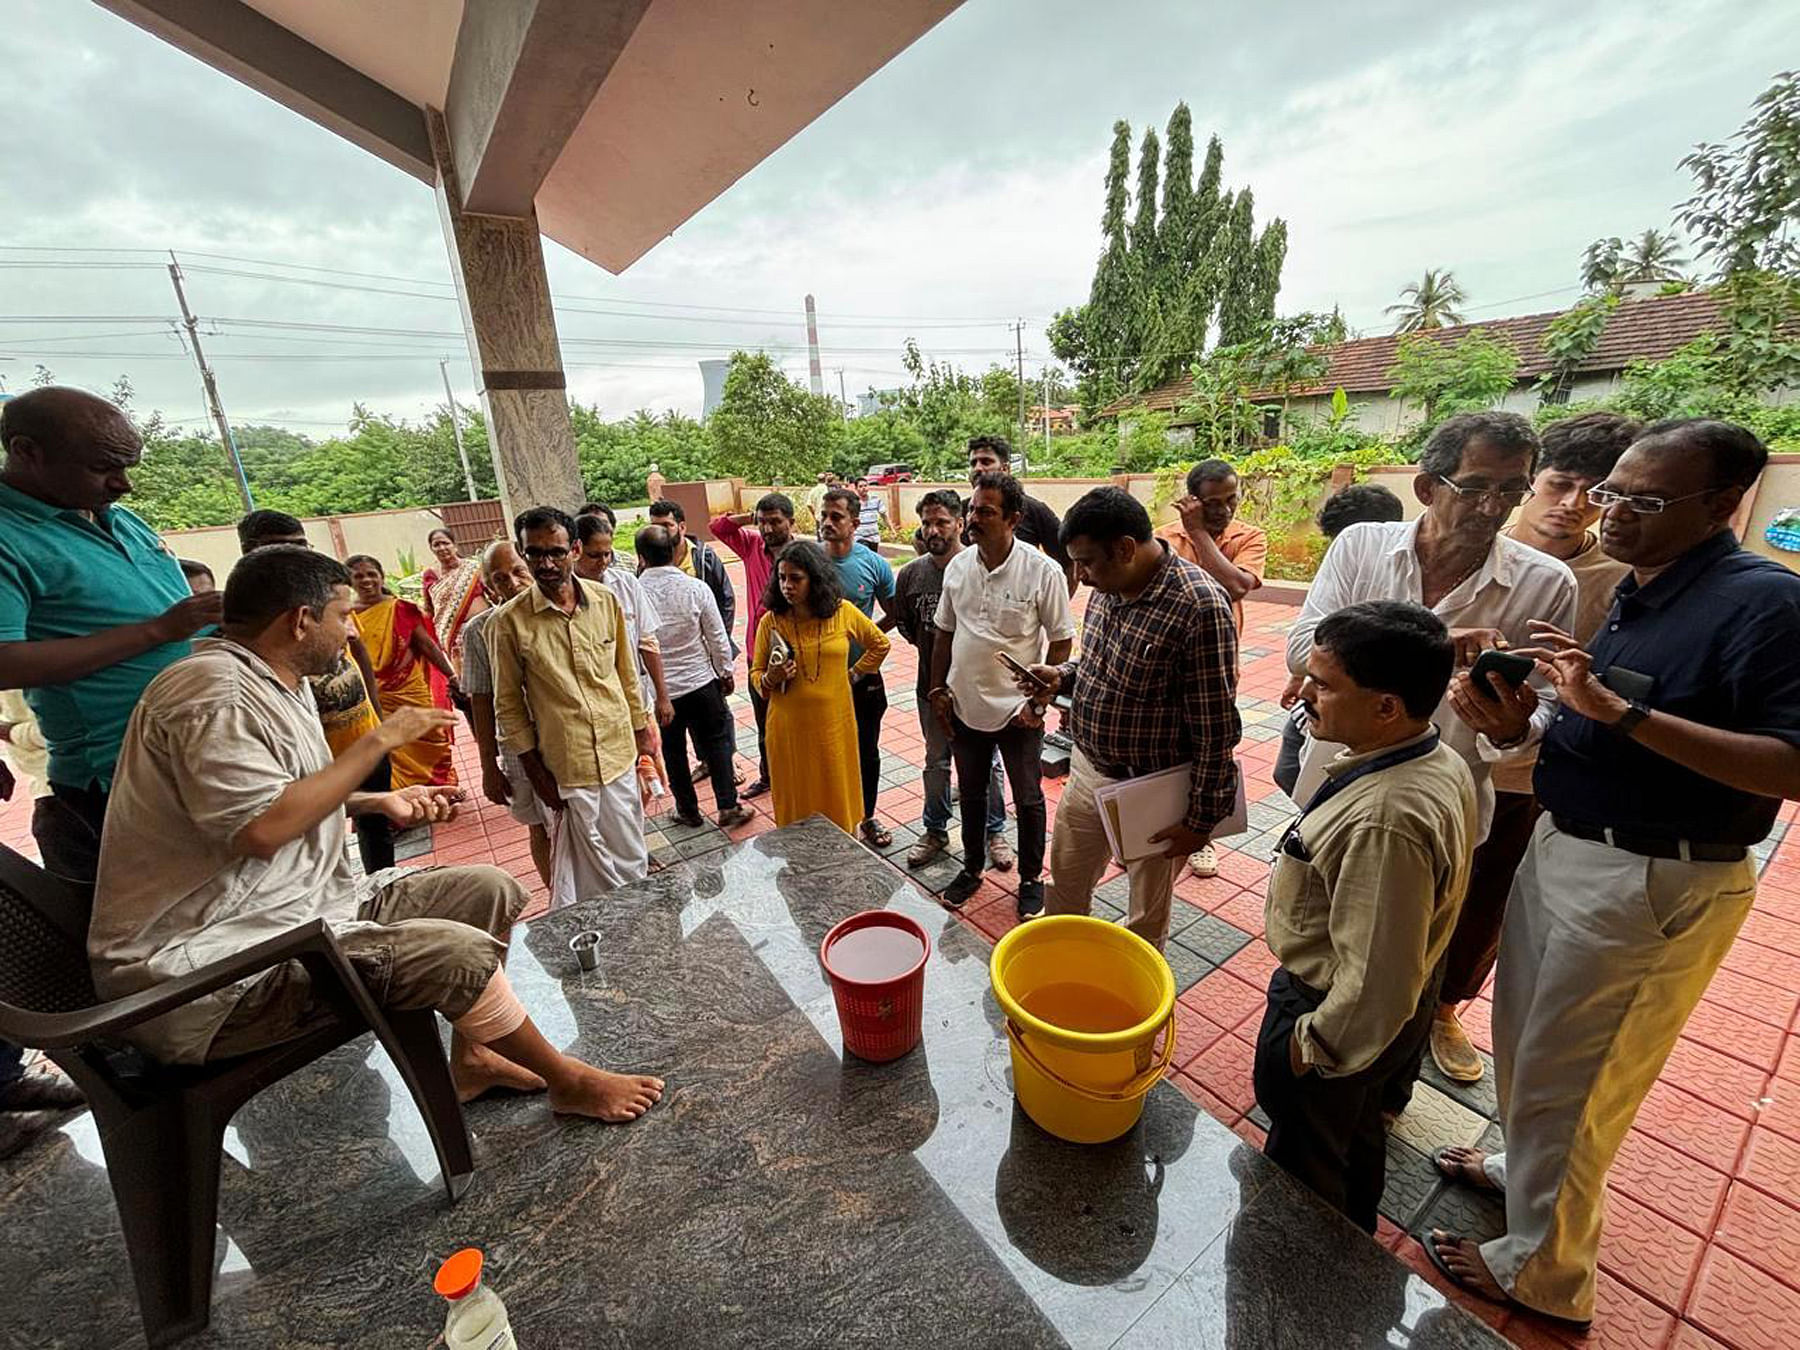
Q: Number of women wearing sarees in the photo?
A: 2